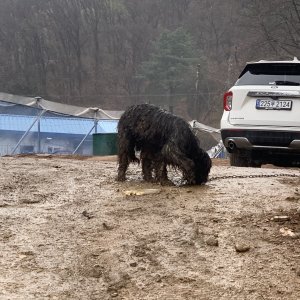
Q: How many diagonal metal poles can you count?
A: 2